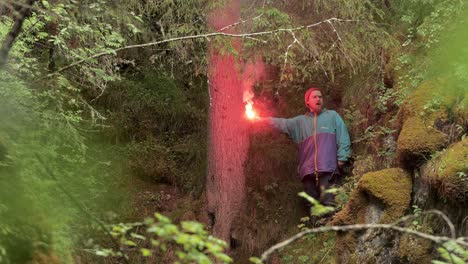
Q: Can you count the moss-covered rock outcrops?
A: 3